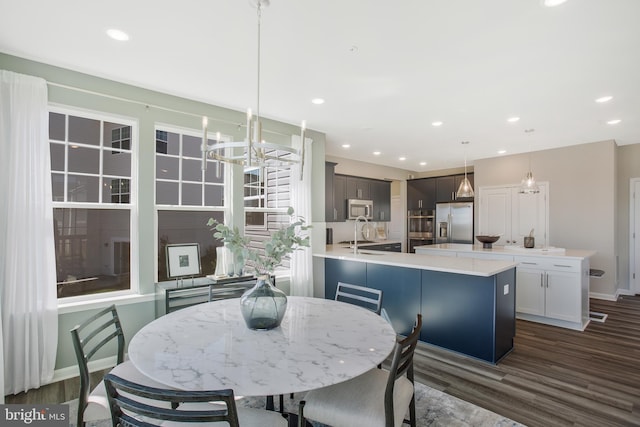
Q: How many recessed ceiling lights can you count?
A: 12